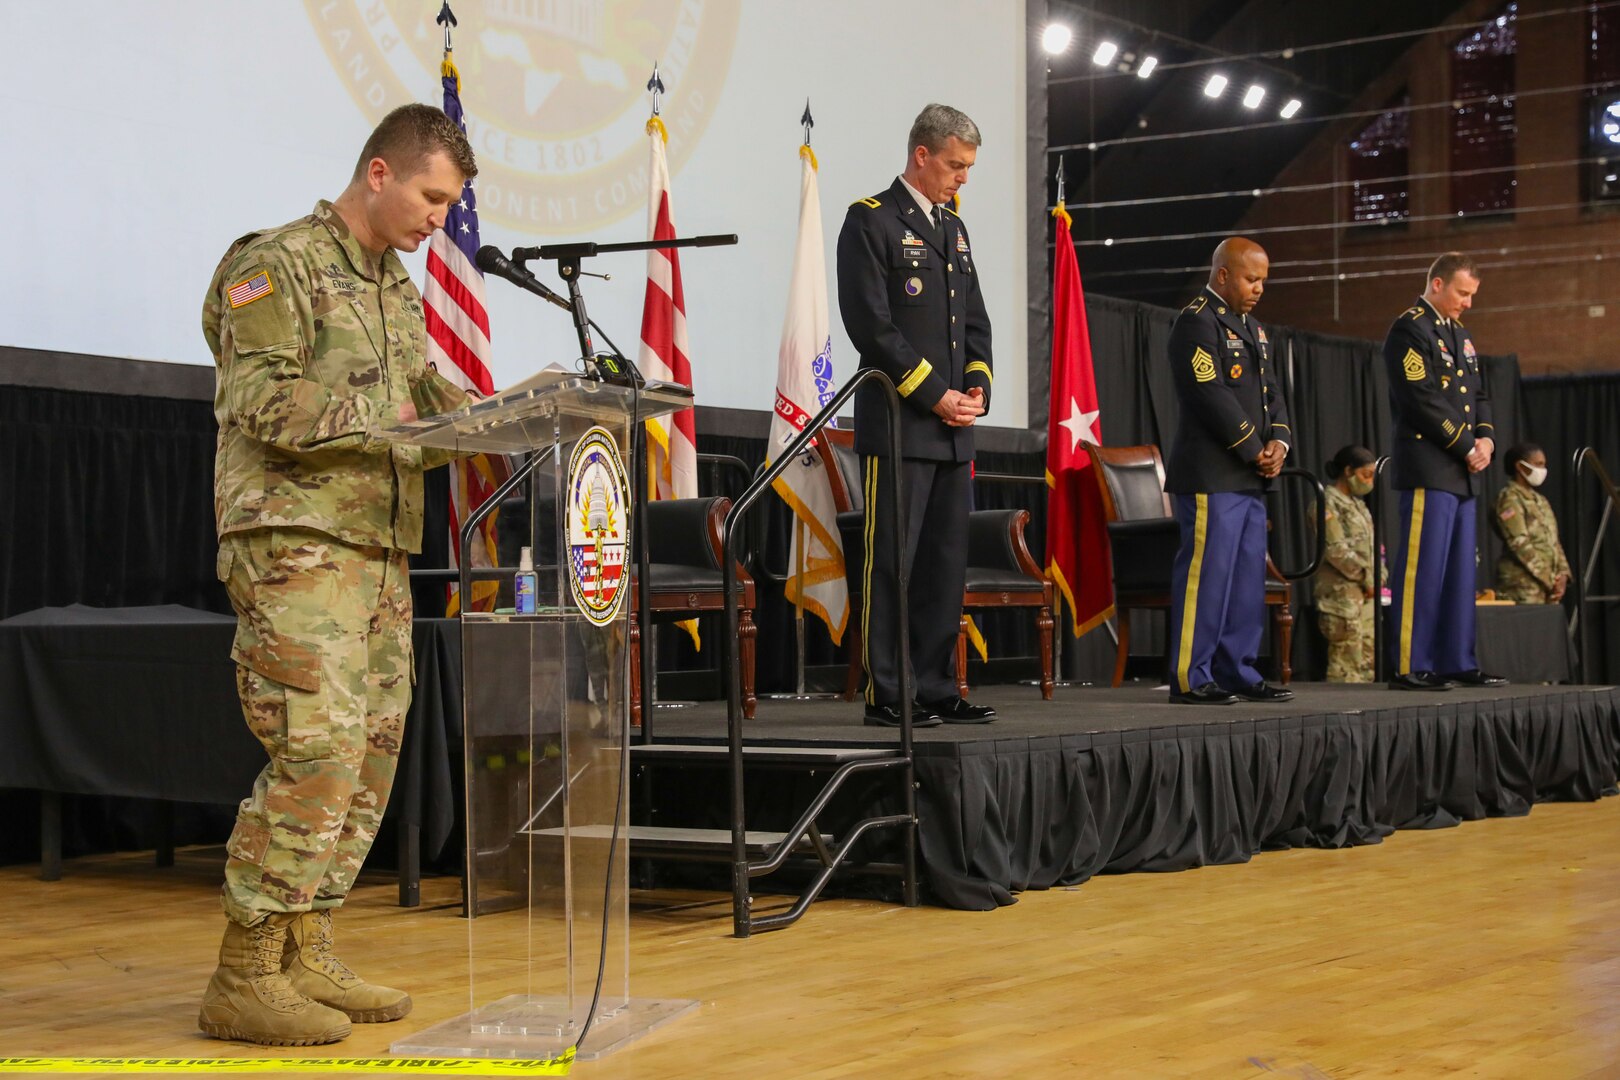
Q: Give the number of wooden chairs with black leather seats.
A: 3